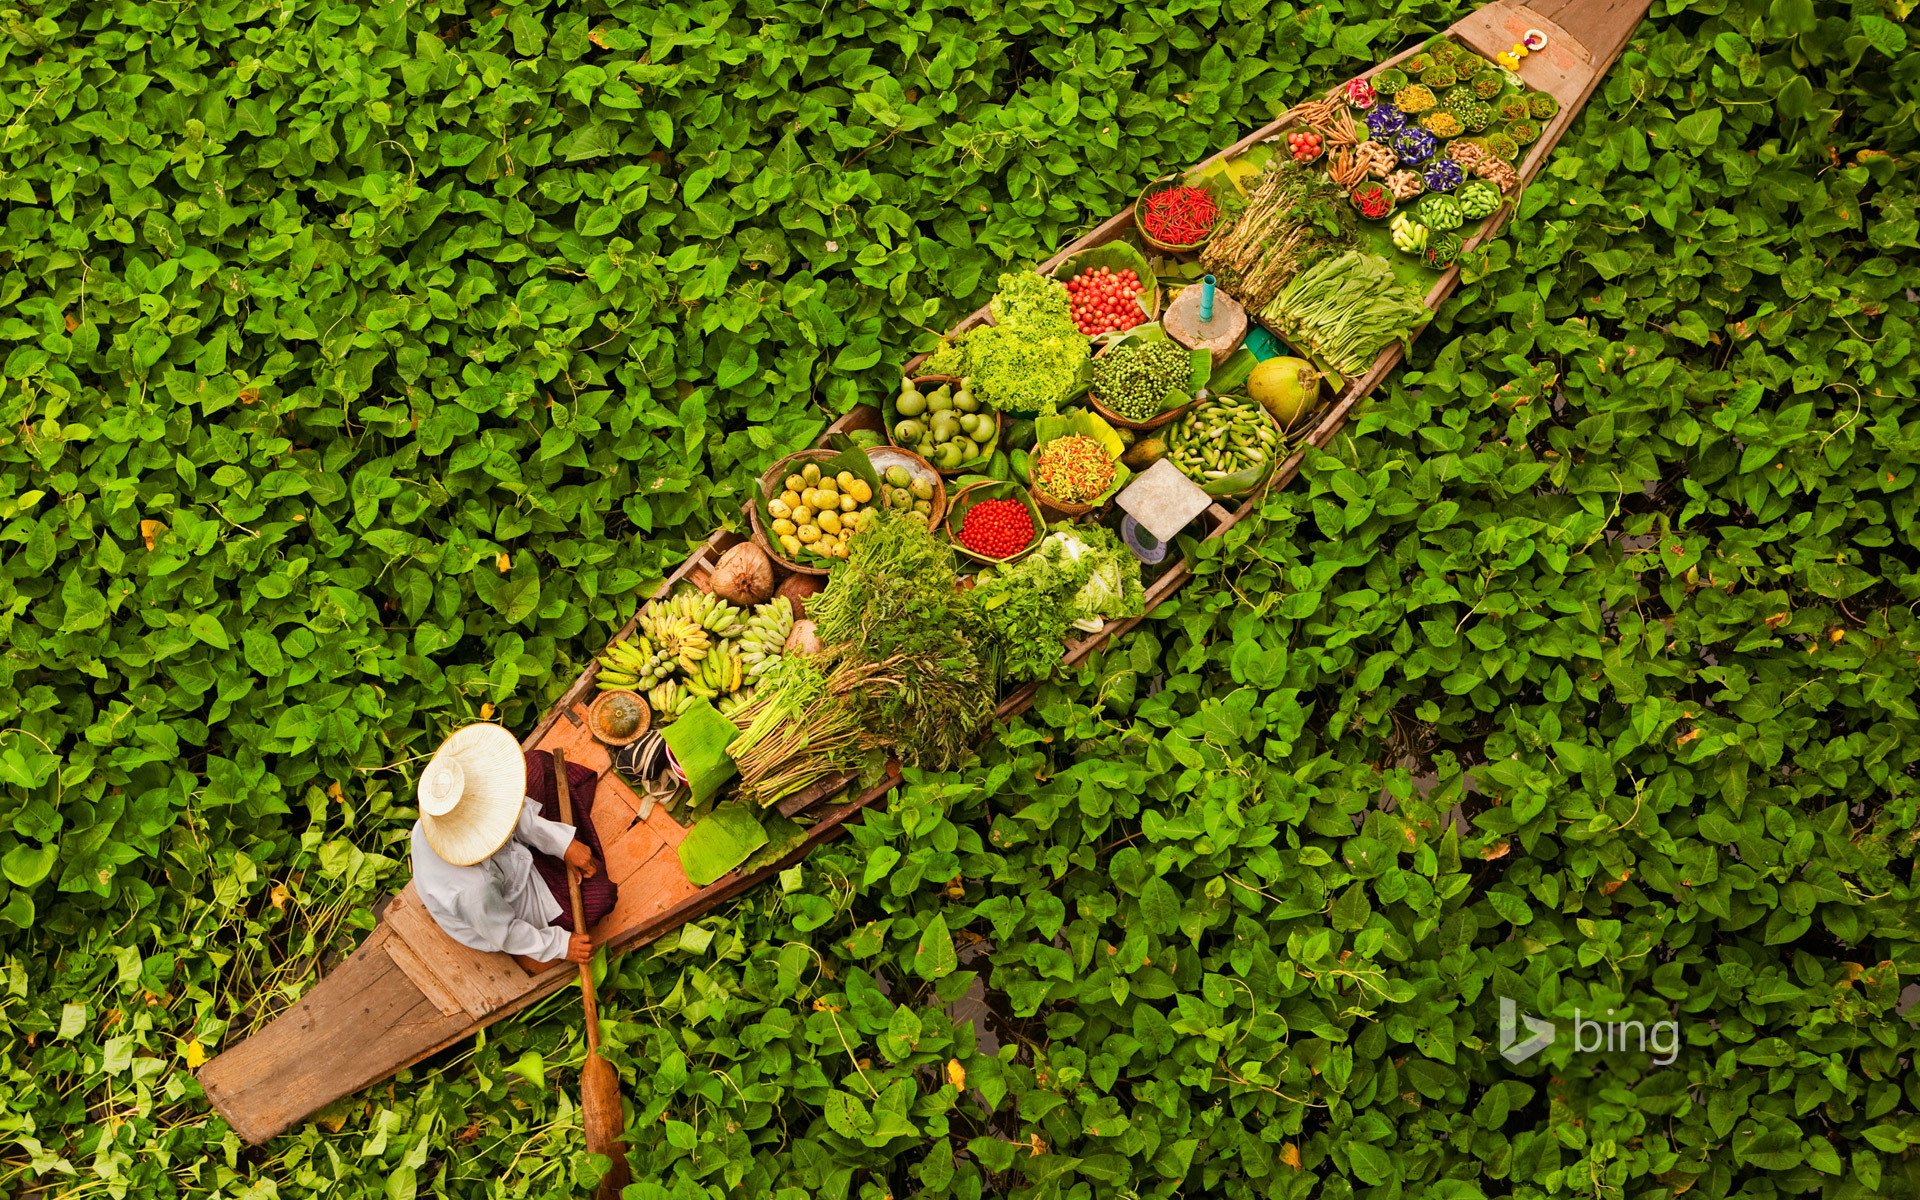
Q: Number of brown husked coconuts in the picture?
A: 3